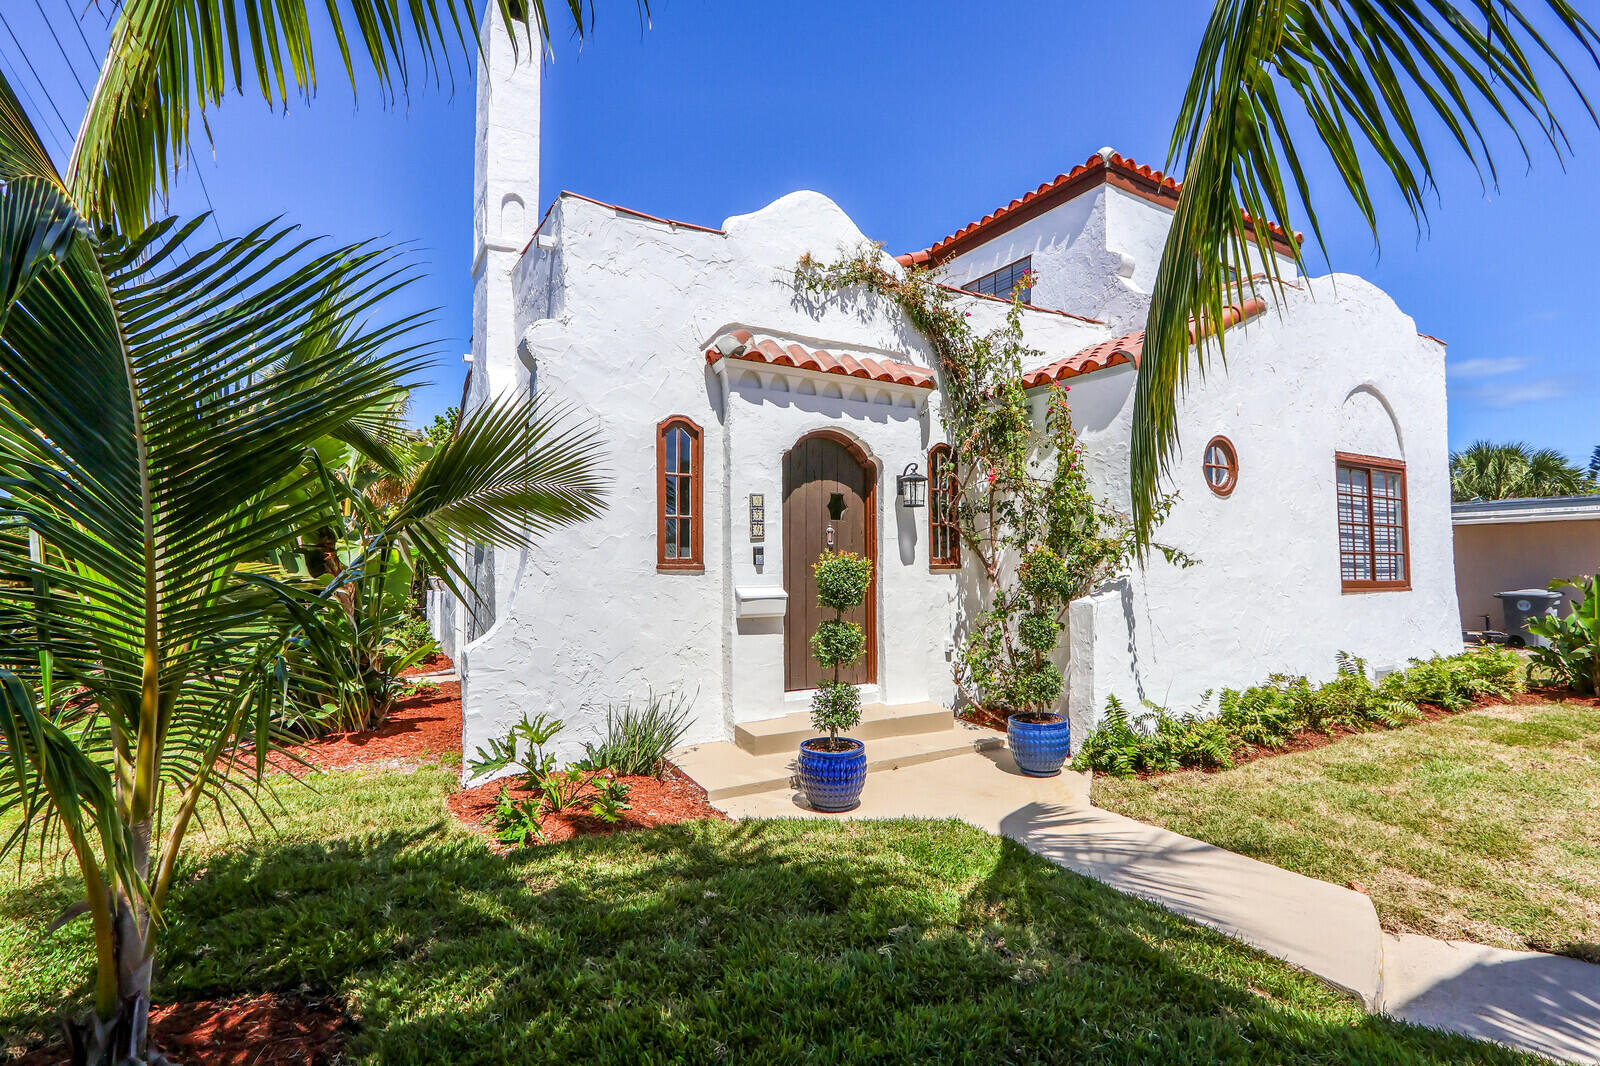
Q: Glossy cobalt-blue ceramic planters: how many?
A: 2